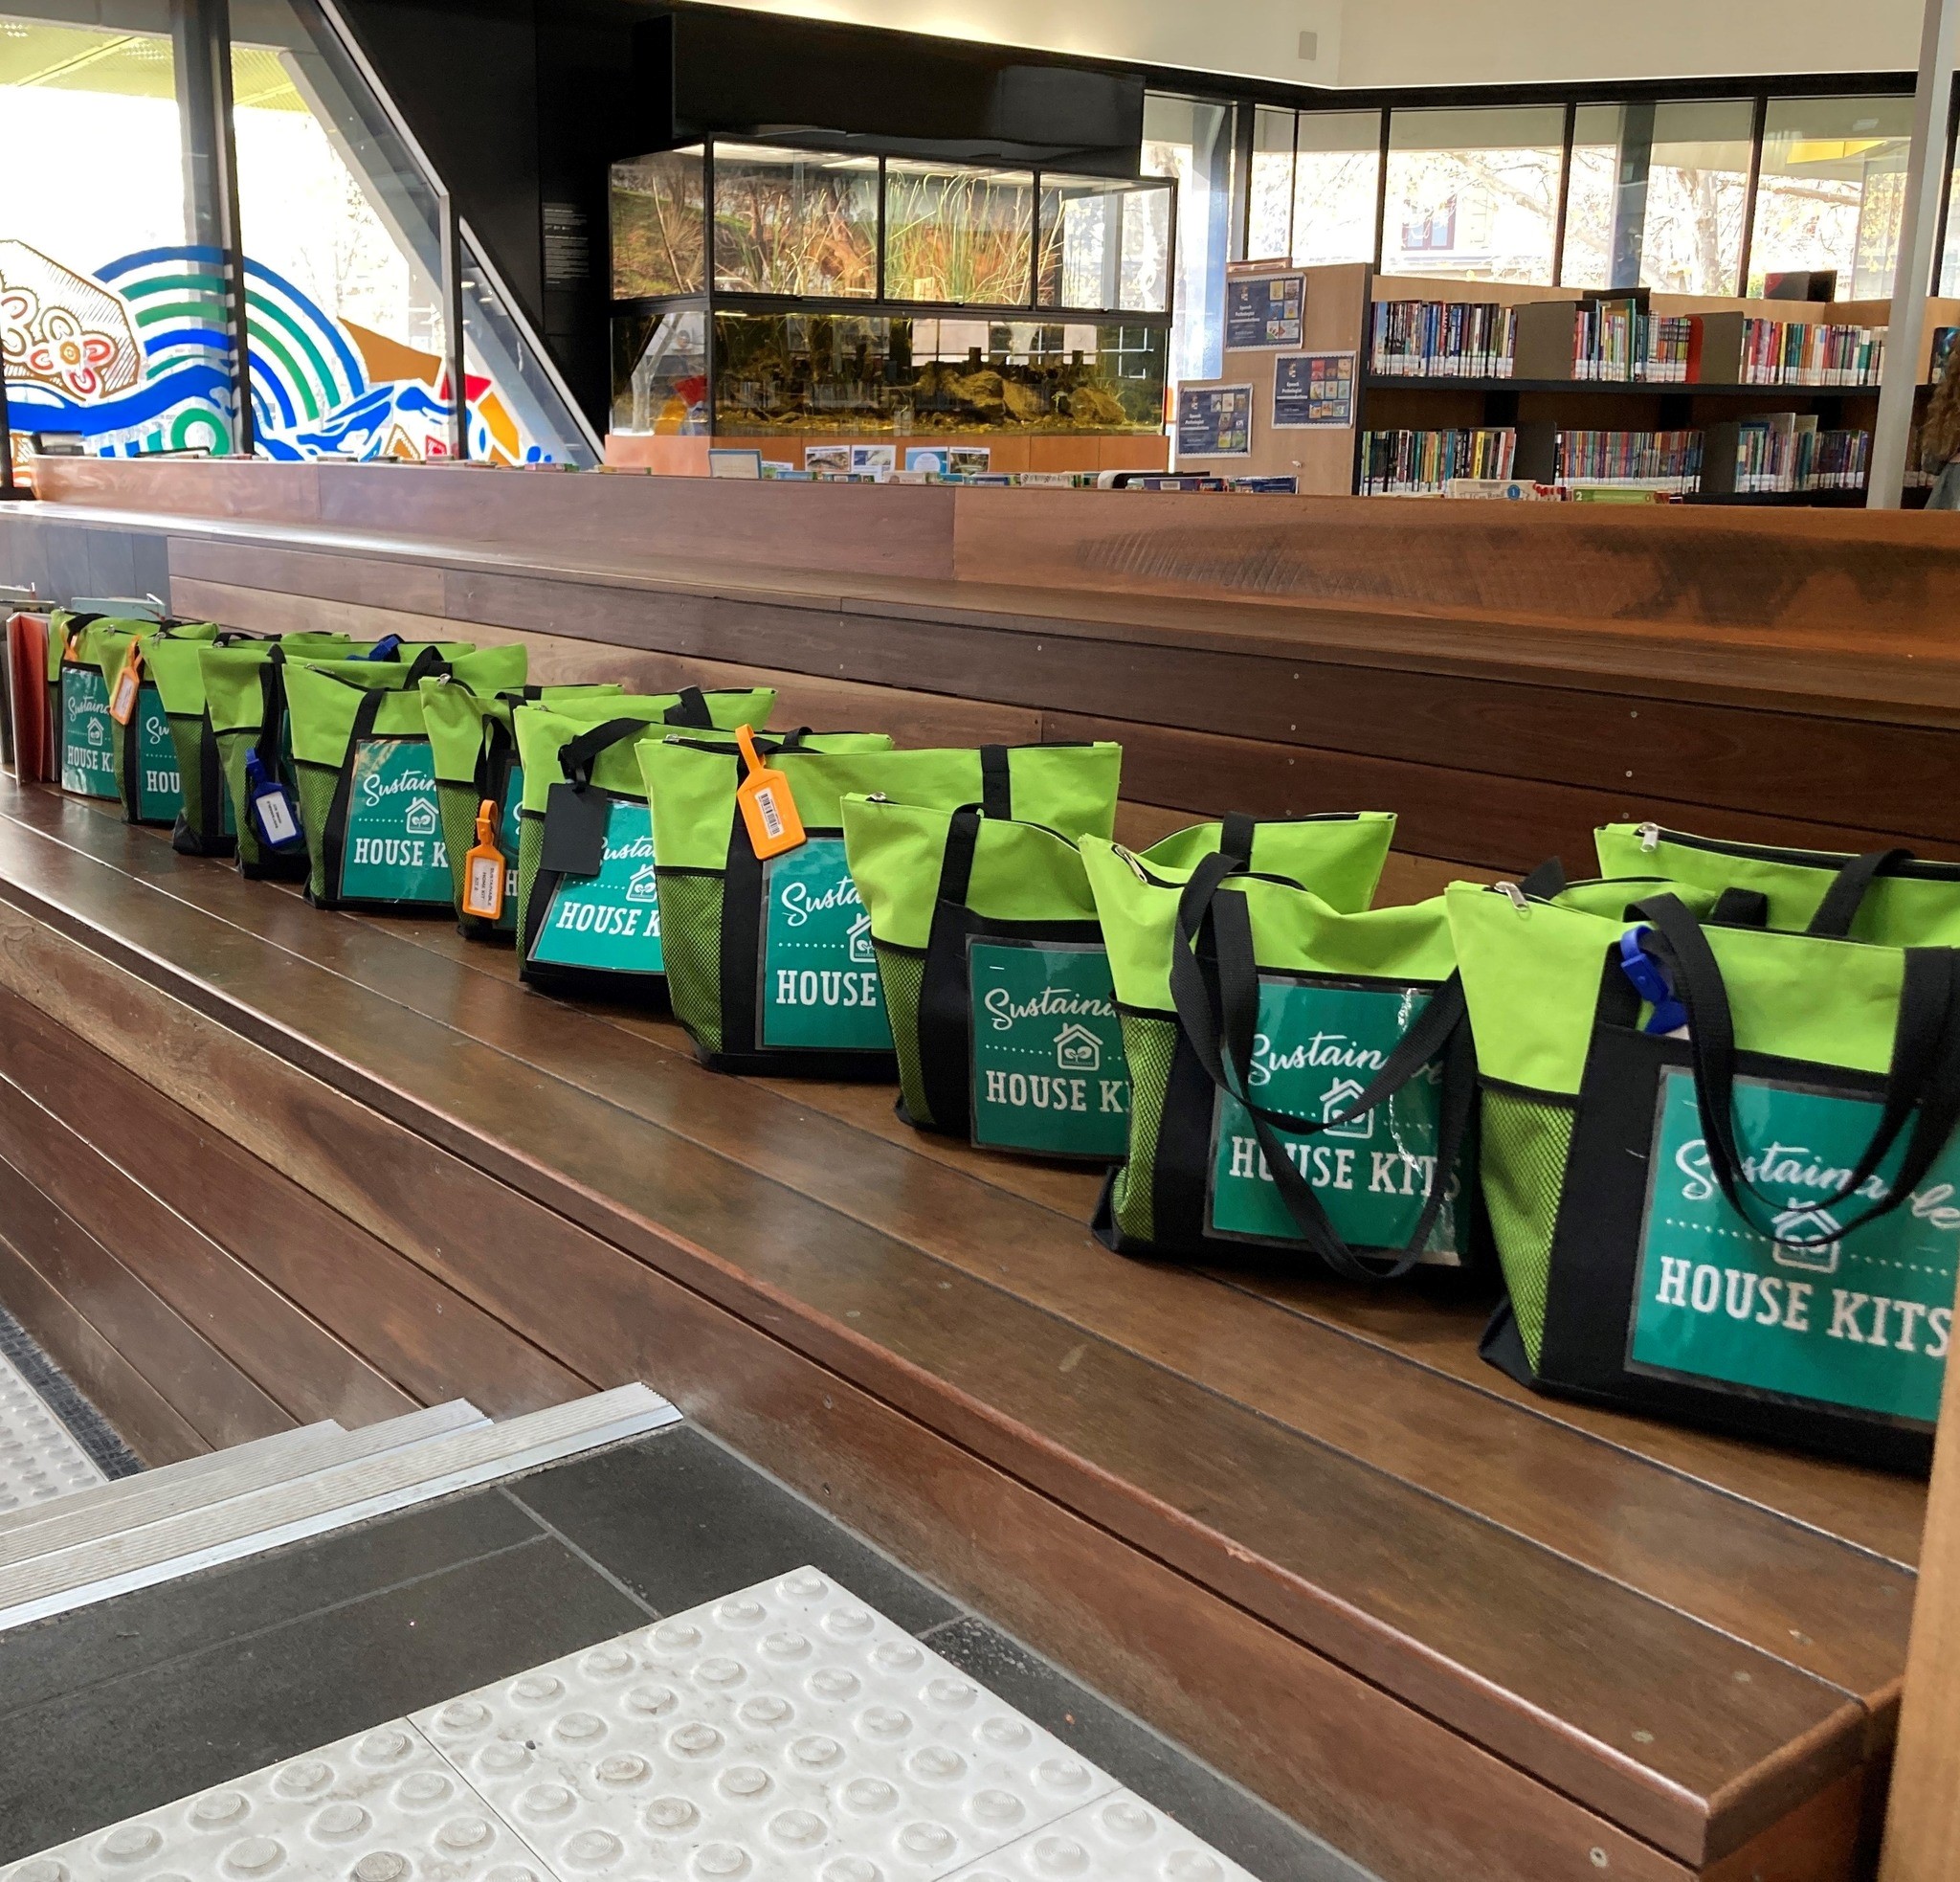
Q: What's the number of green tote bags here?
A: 12